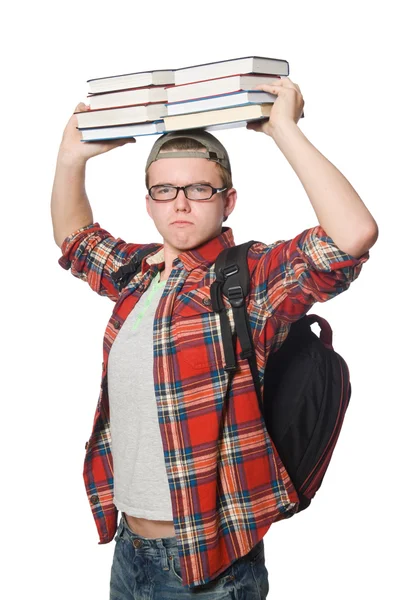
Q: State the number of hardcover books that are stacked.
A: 8